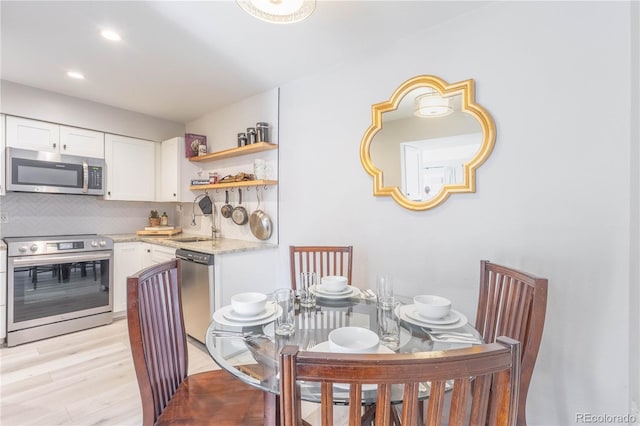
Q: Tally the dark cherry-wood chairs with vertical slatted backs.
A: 4